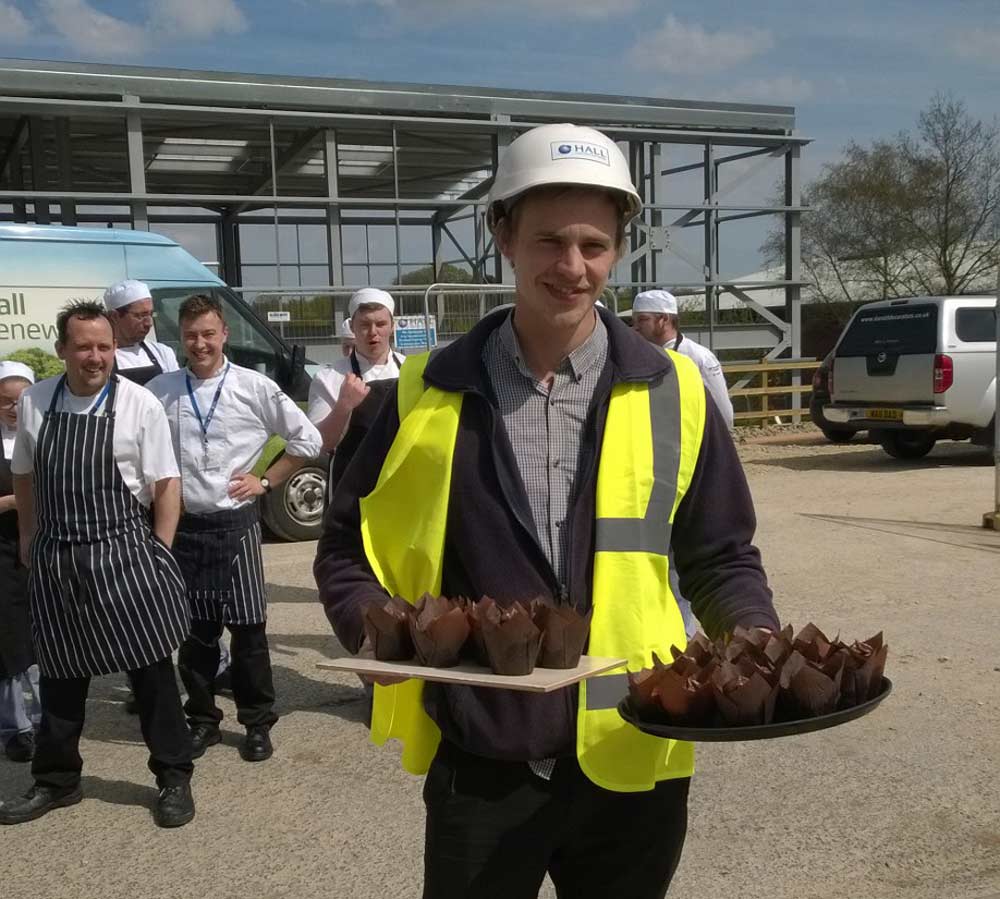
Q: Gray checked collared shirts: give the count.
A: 1